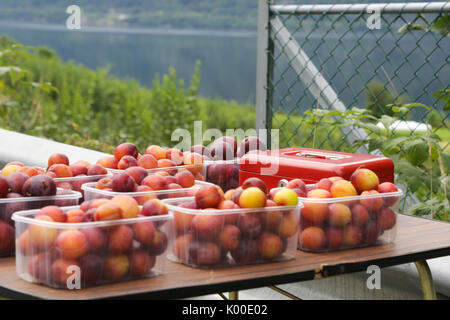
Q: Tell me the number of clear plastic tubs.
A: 8